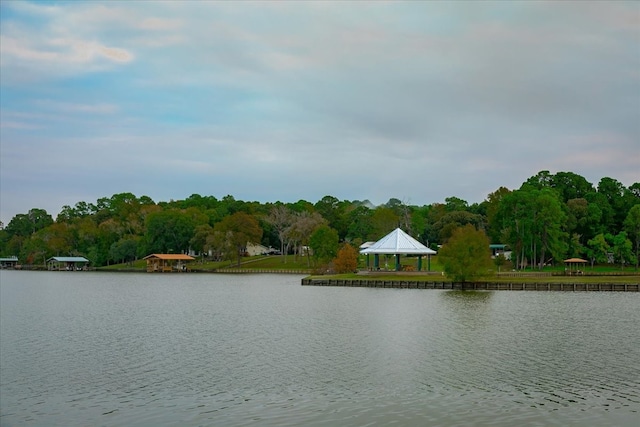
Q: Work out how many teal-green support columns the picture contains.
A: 5